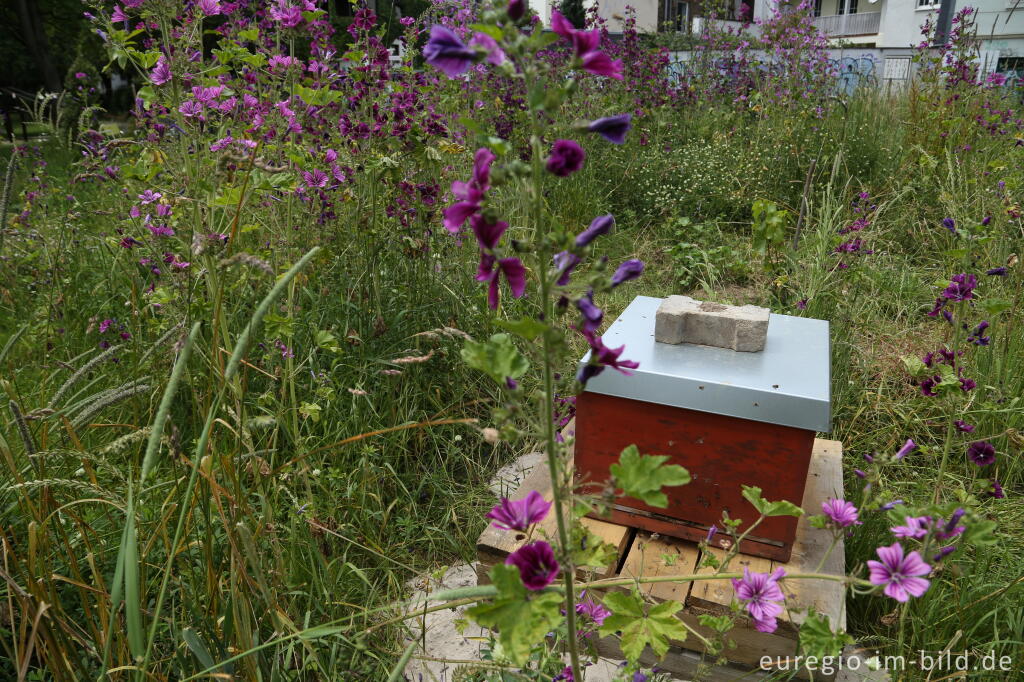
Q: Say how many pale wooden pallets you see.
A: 1